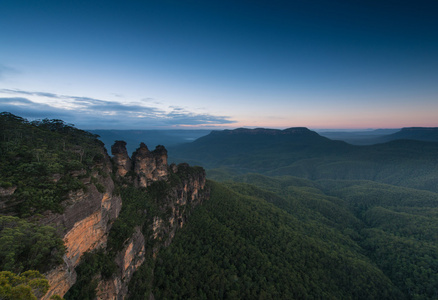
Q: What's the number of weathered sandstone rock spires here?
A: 3